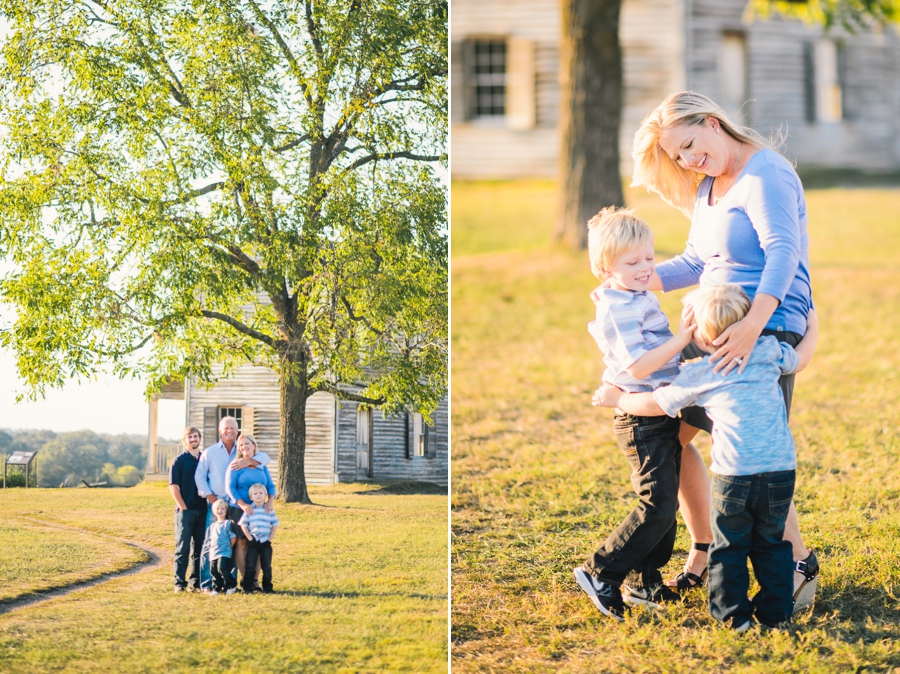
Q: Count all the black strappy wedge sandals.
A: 2